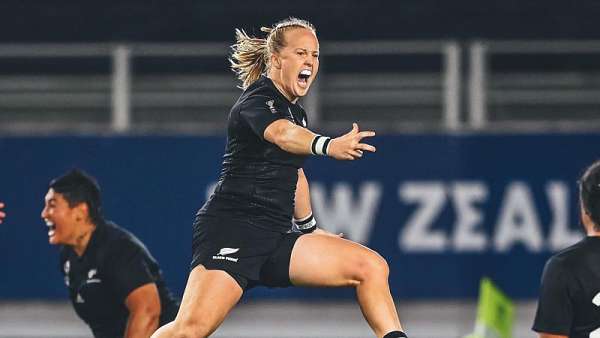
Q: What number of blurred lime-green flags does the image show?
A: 1